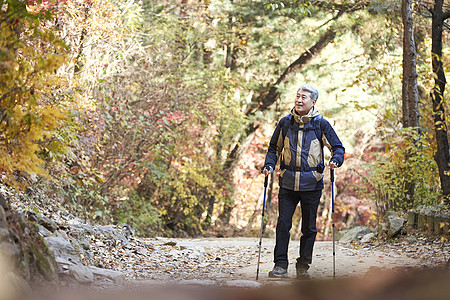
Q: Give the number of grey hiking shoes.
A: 2